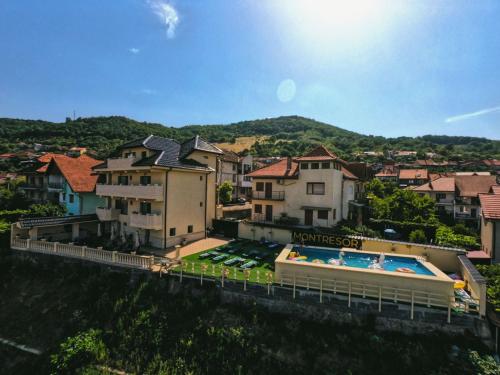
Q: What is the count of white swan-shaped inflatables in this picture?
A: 2